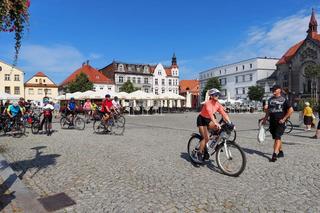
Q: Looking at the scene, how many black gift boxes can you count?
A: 0